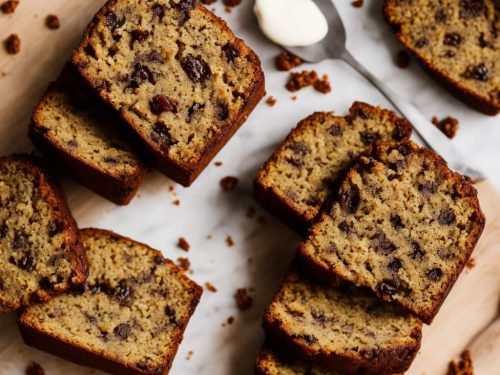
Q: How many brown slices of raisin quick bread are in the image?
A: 9